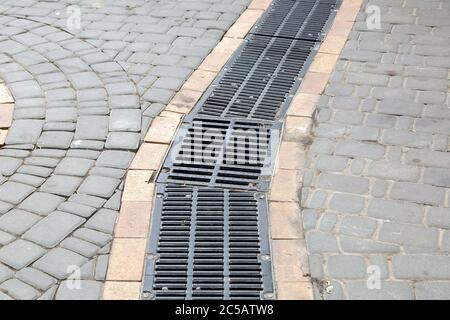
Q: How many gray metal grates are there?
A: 4